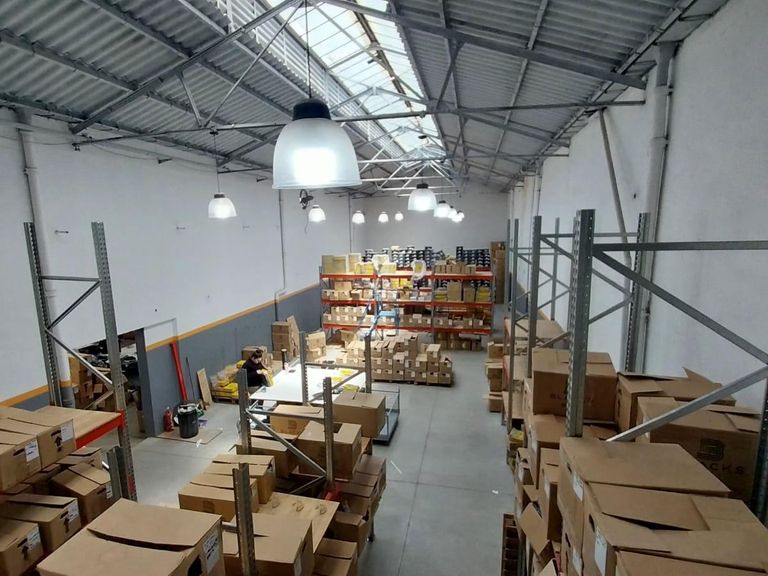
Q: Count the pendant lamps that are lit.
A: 11